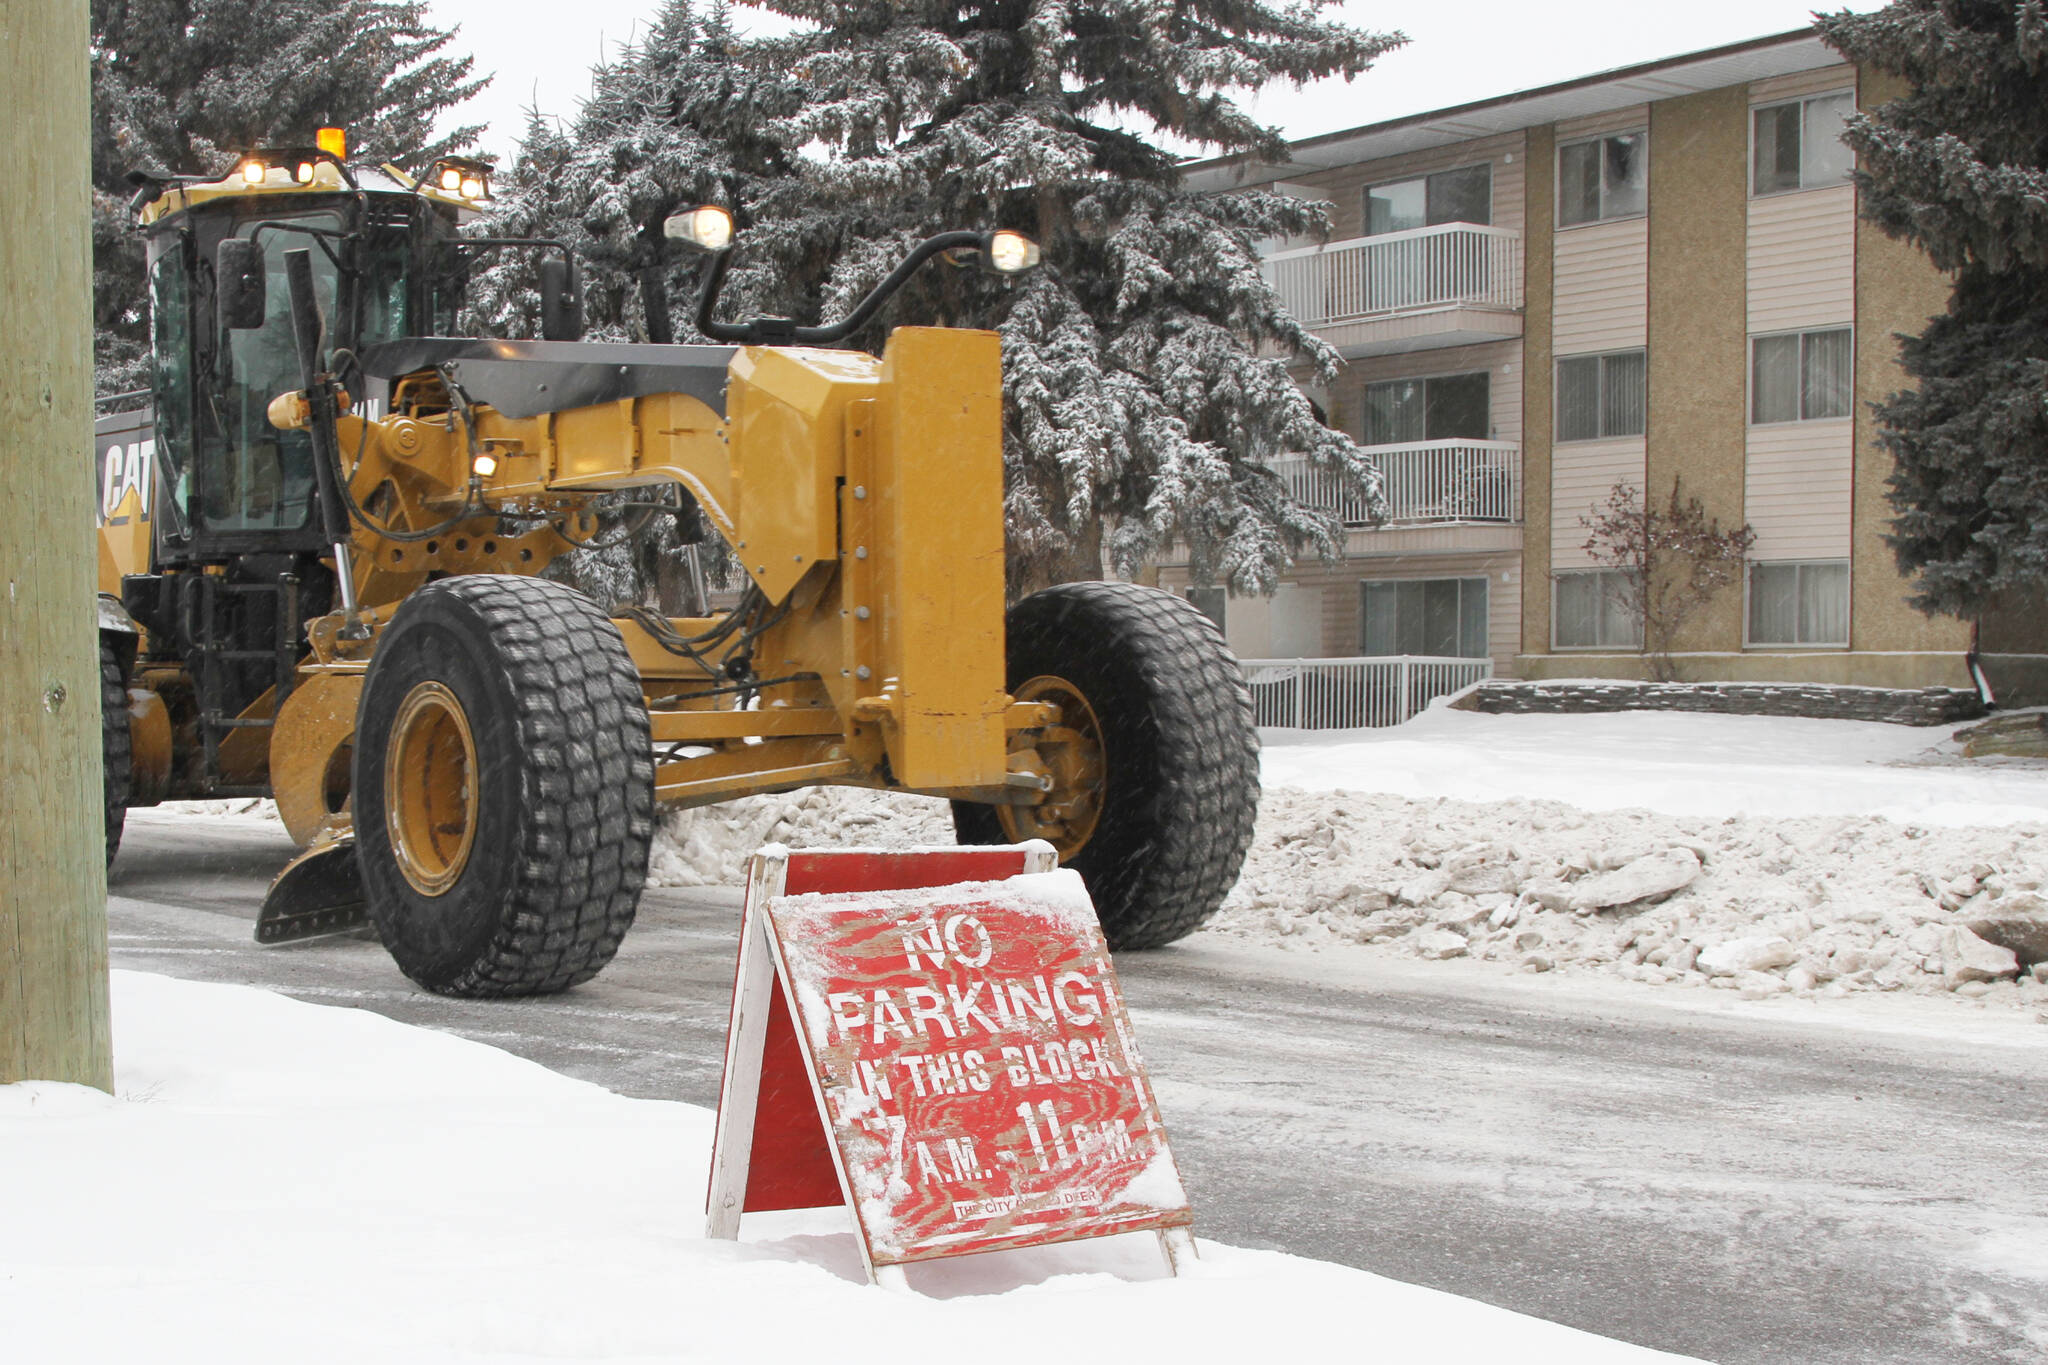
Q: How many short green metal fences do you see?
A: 0